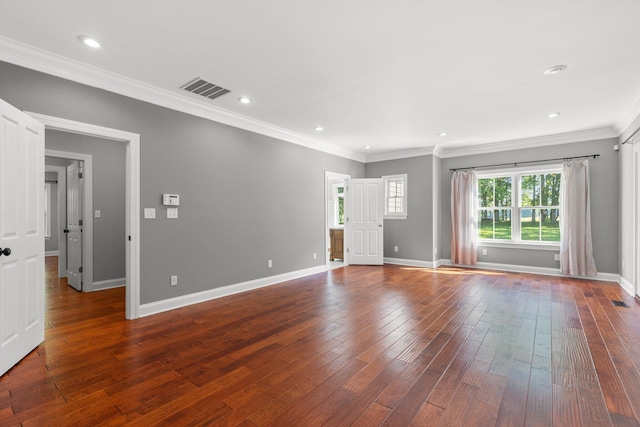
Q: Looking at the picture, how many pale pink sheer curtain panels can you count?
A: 2